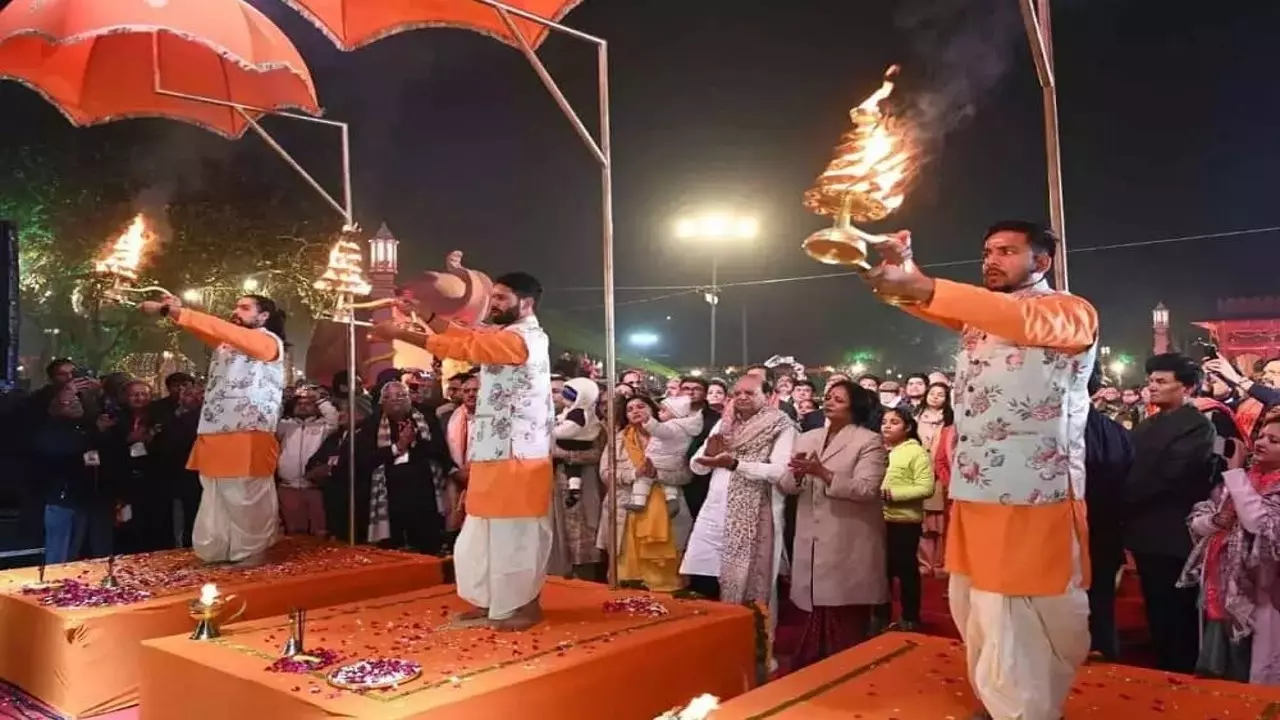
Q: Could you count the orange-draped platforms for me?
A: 3